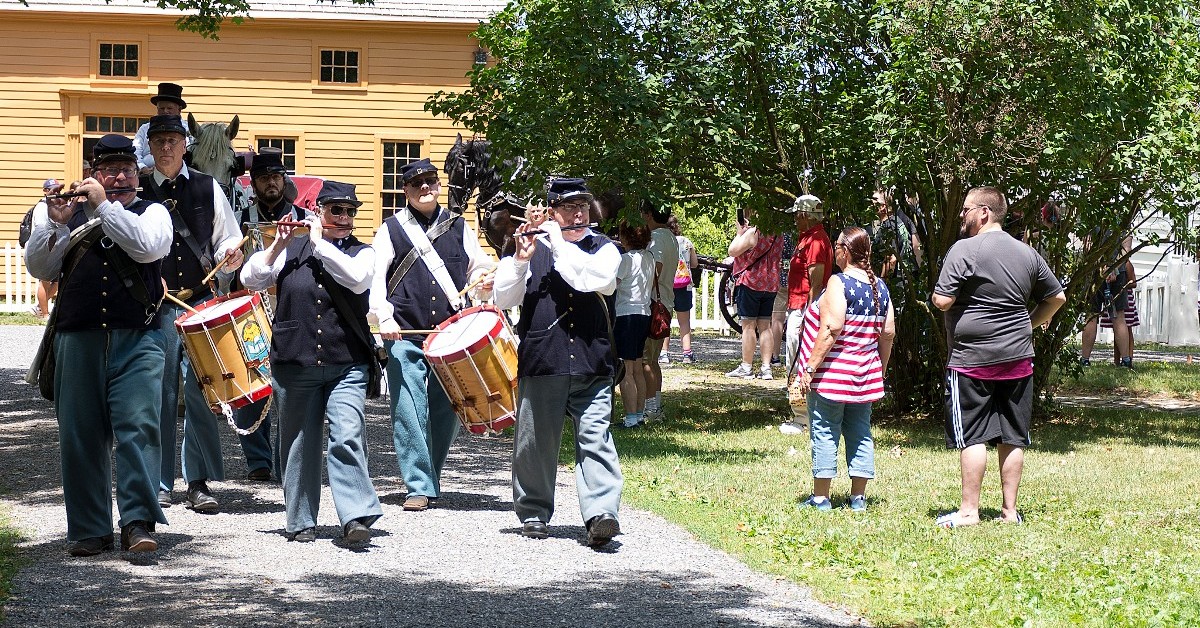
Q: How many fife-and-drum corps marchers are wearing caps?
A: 6